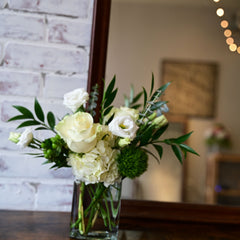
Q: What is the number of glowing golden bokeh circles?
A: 7